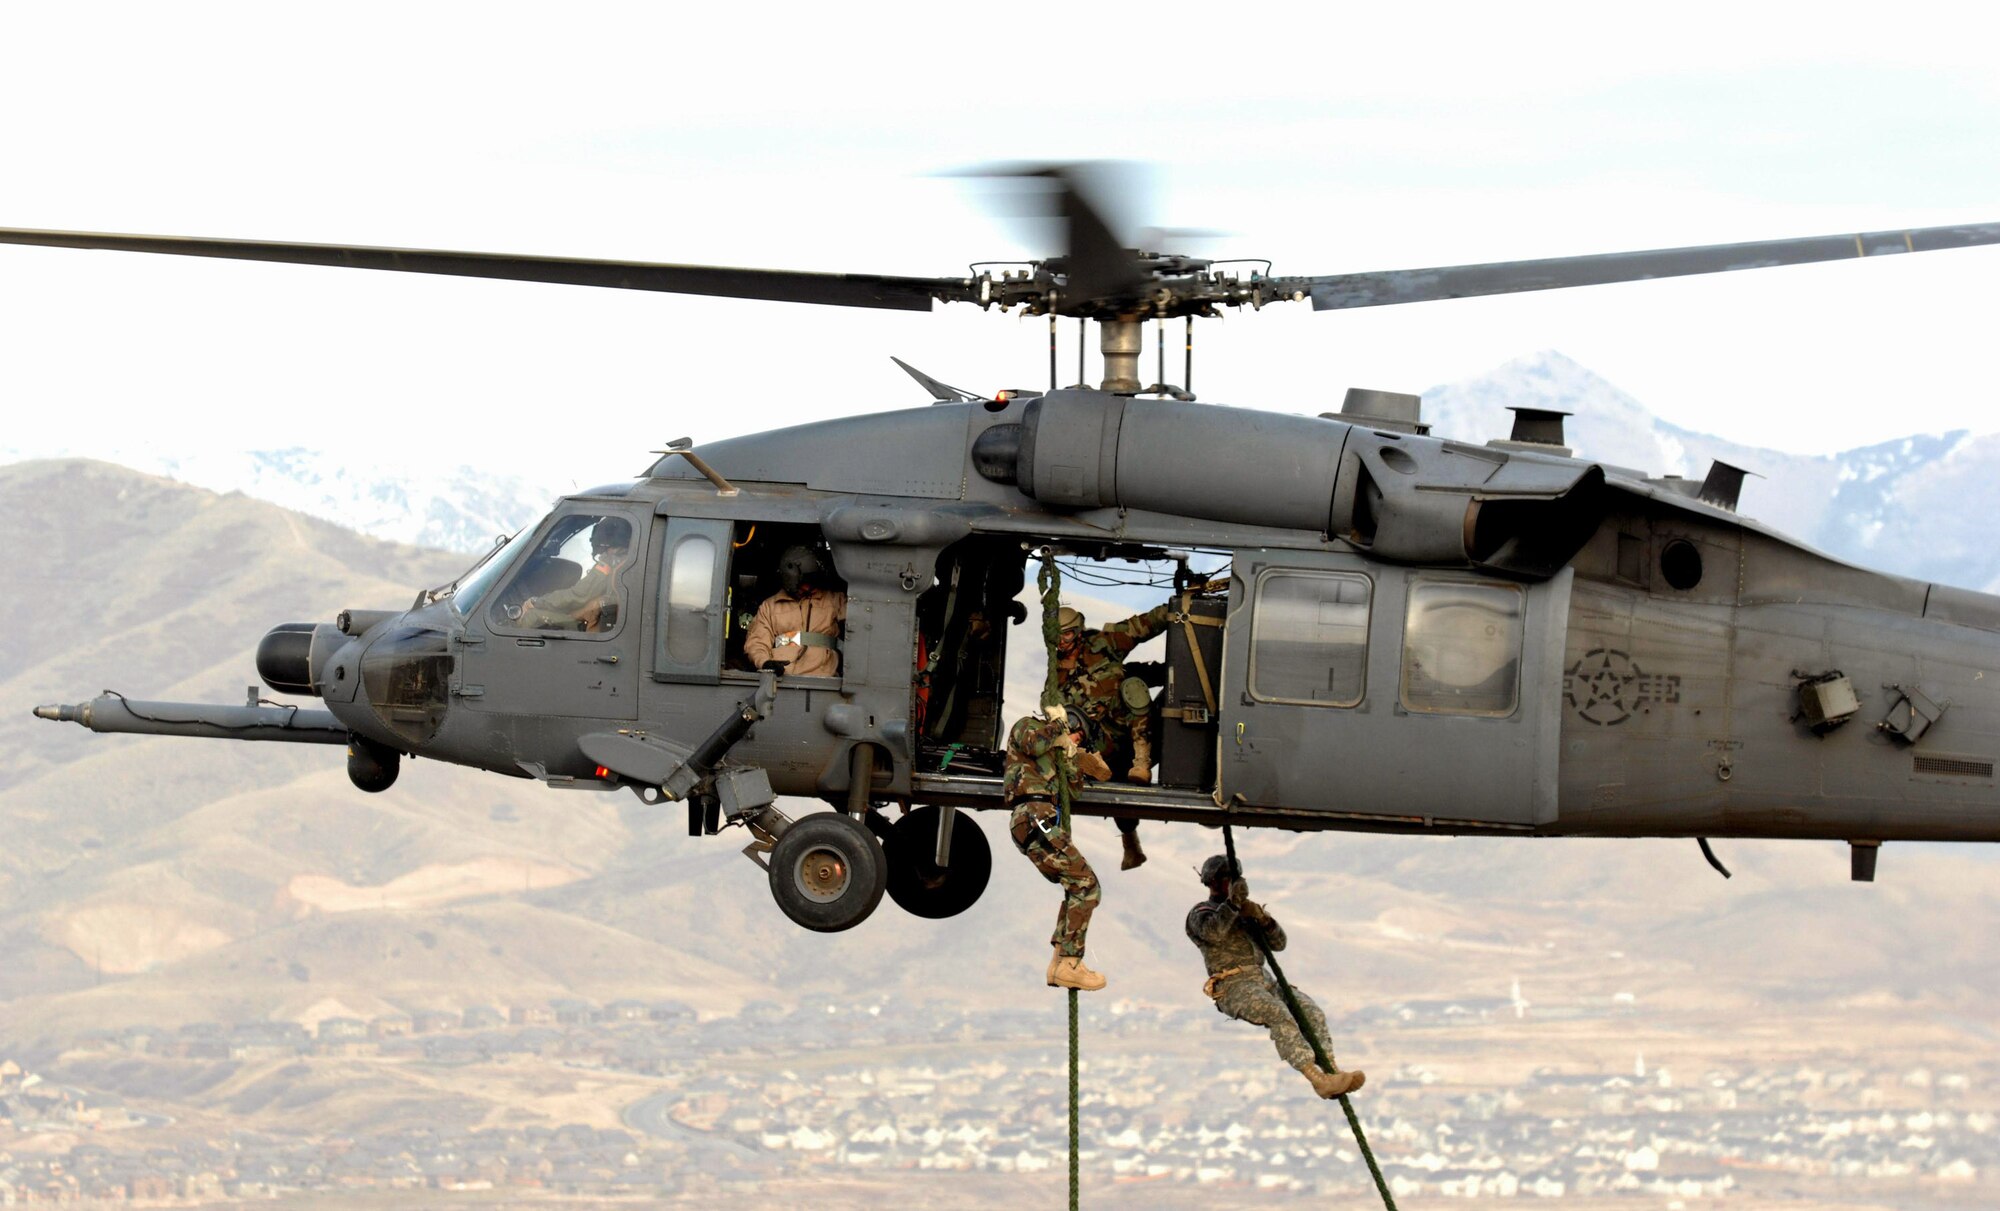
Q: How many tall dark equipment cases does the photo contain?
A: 1